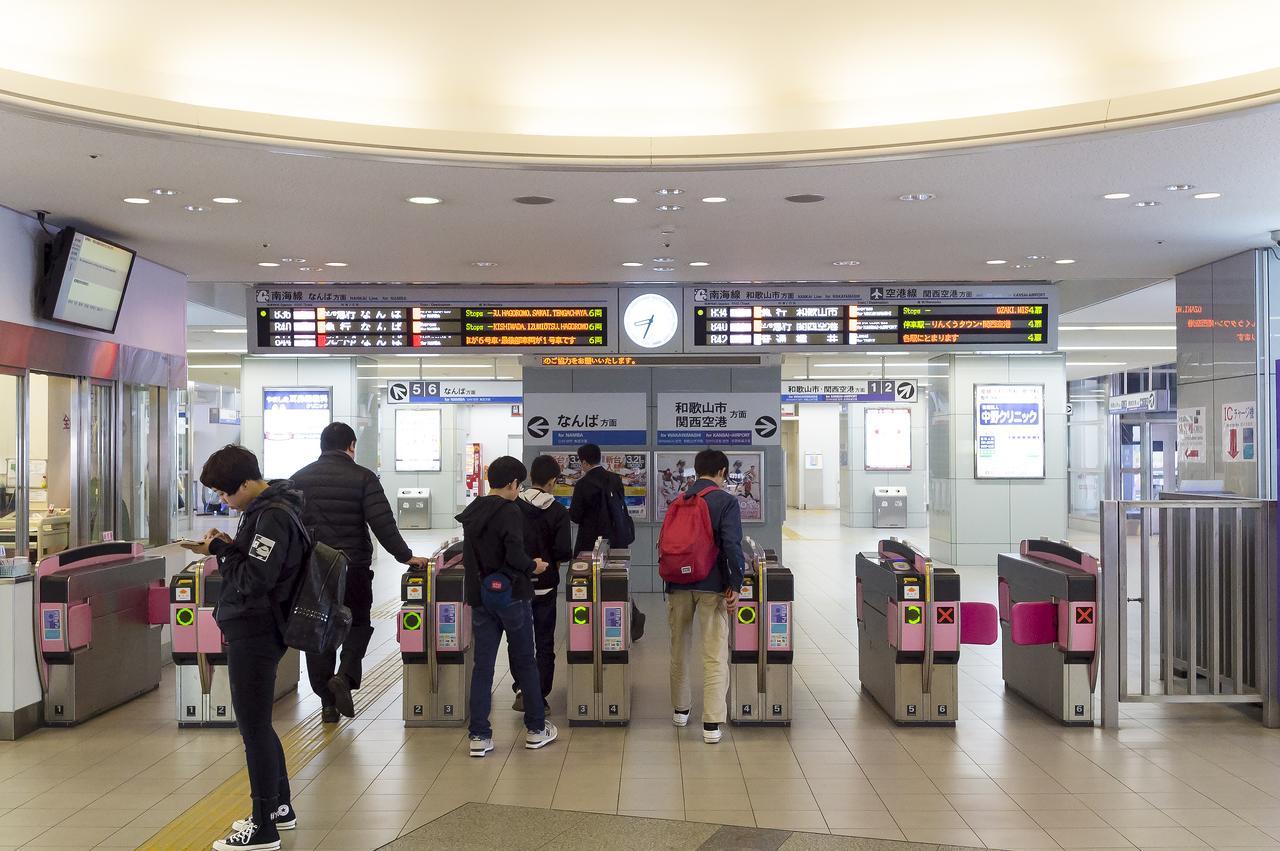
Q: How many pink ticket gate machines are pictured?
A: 7